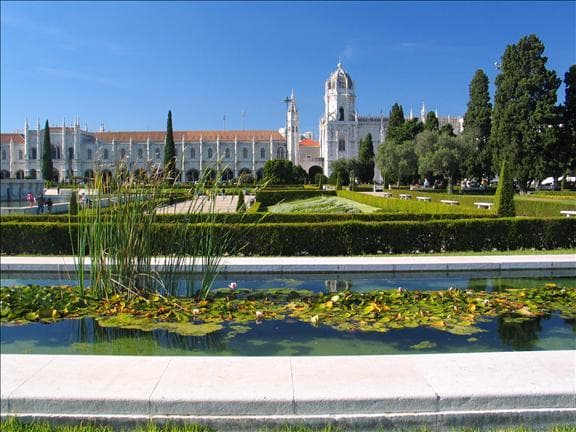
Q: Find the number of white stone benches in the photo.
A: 6